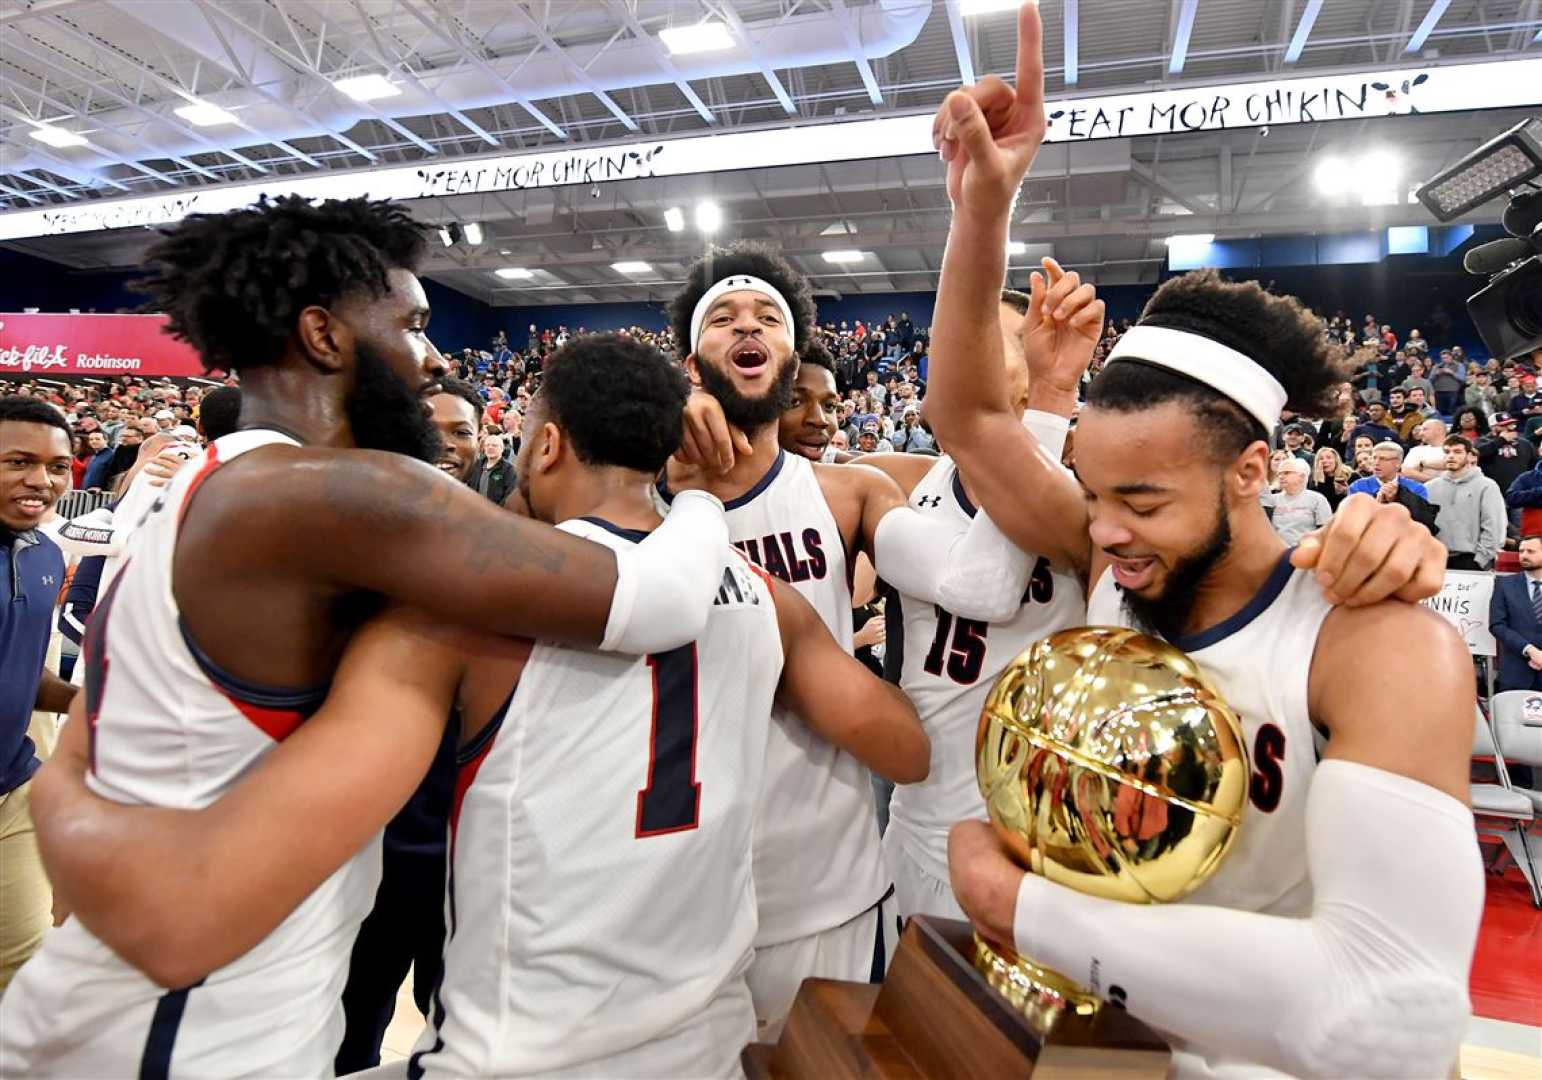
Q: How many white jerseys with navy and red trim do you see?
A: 5